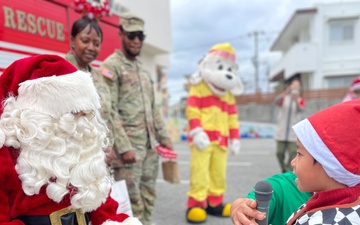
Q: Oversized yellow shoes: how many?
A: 2